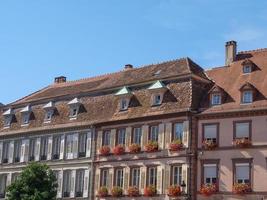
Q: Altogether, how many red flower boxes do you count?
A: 14